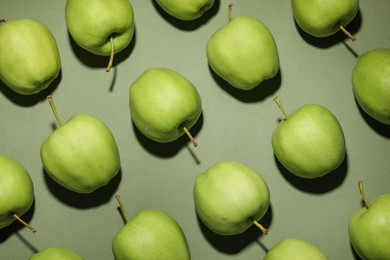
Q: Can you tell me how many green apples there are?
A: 15